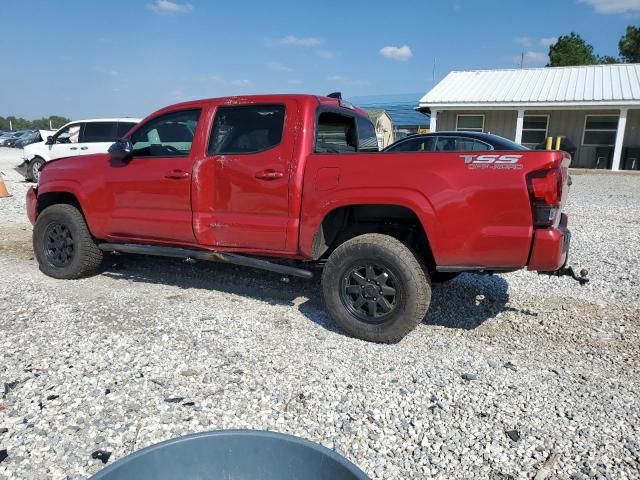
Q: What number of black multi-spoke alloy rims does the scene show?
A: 2